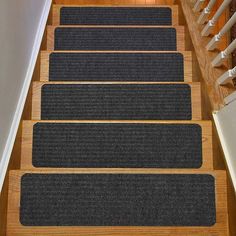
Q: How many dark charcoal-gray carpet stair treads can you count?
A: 6